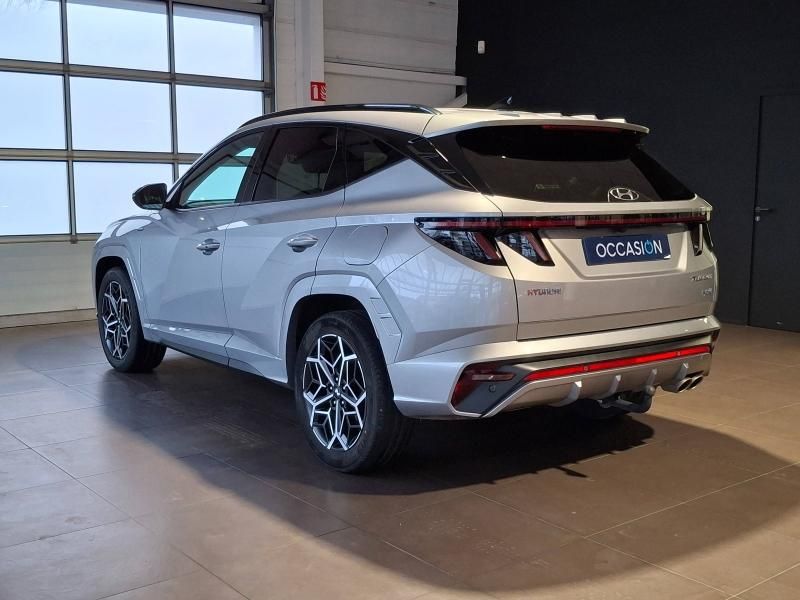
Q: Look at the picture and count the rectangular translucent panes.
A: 9